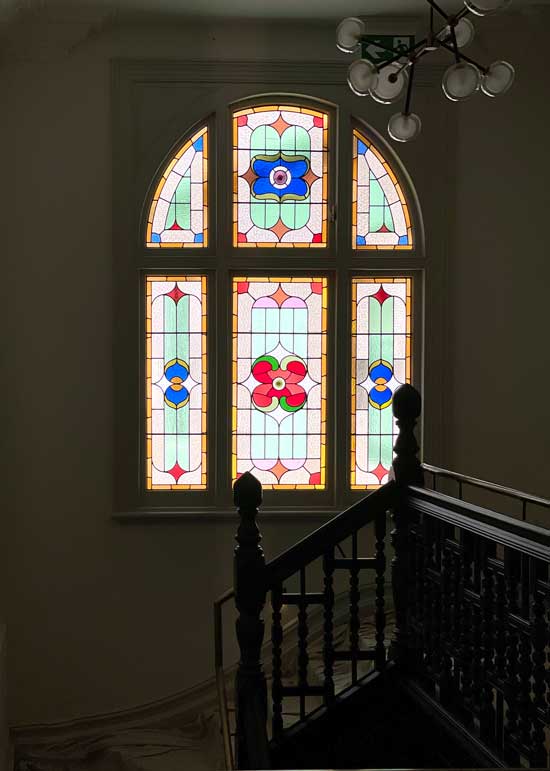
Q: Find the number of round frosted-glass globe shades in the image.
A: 8